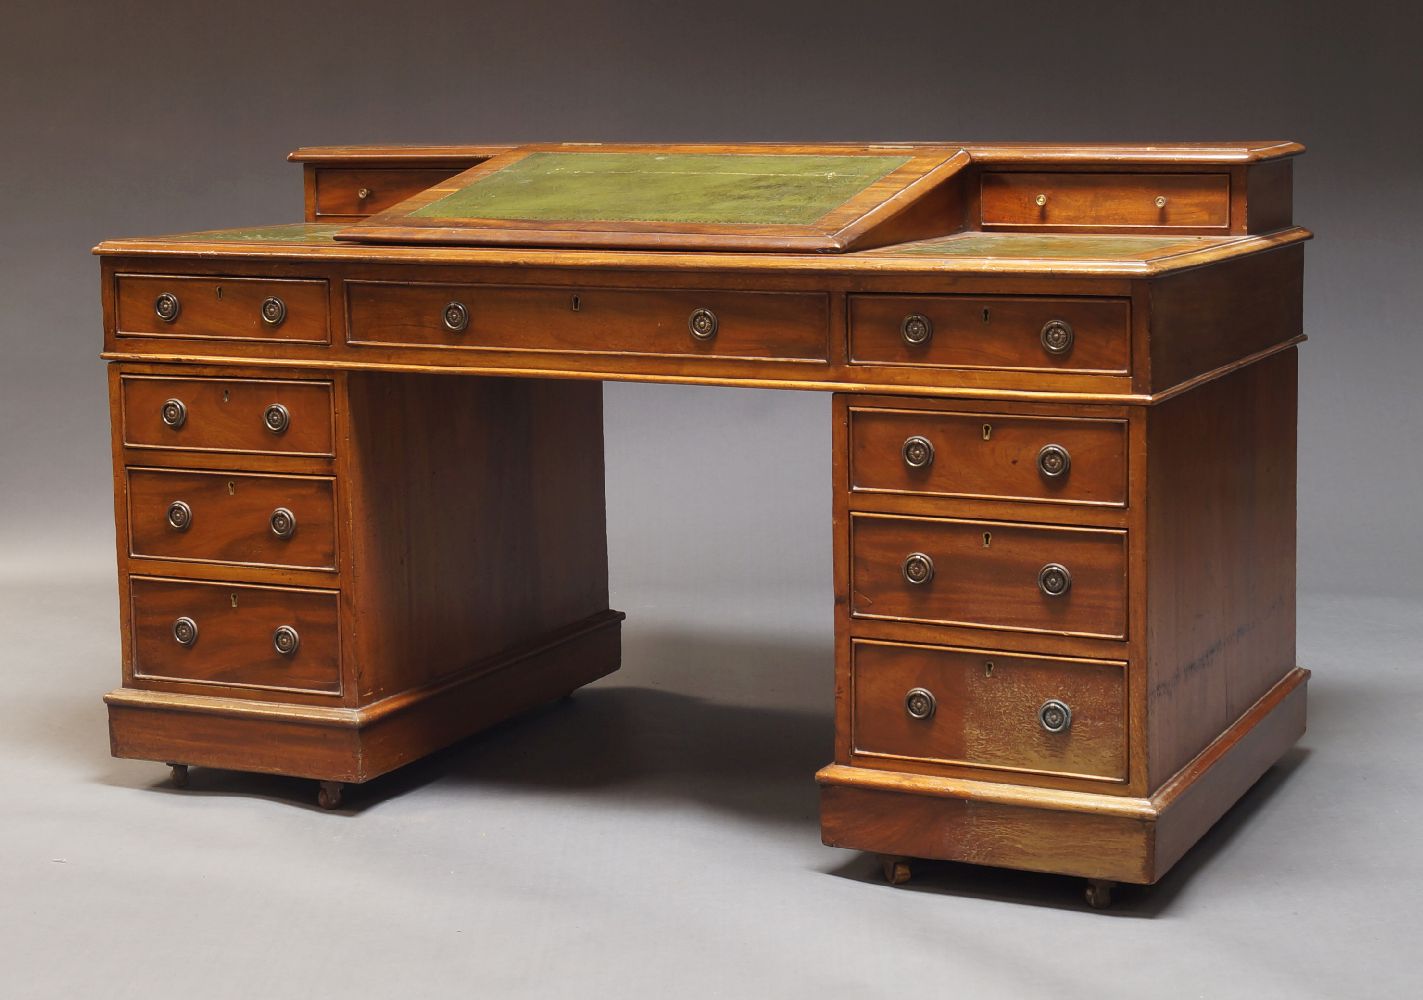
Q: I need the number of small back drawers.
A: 2